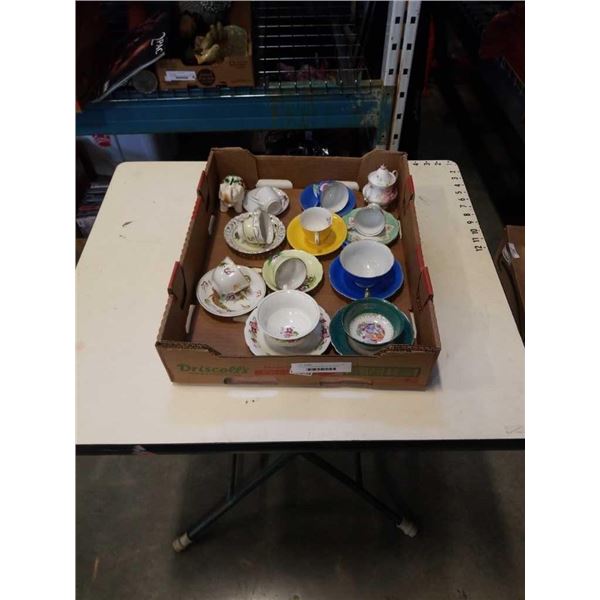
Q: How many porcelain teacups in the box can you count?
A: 10